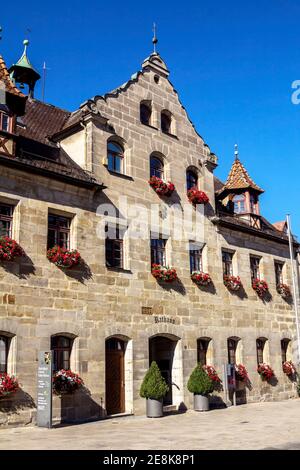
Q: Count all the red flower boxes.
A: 15